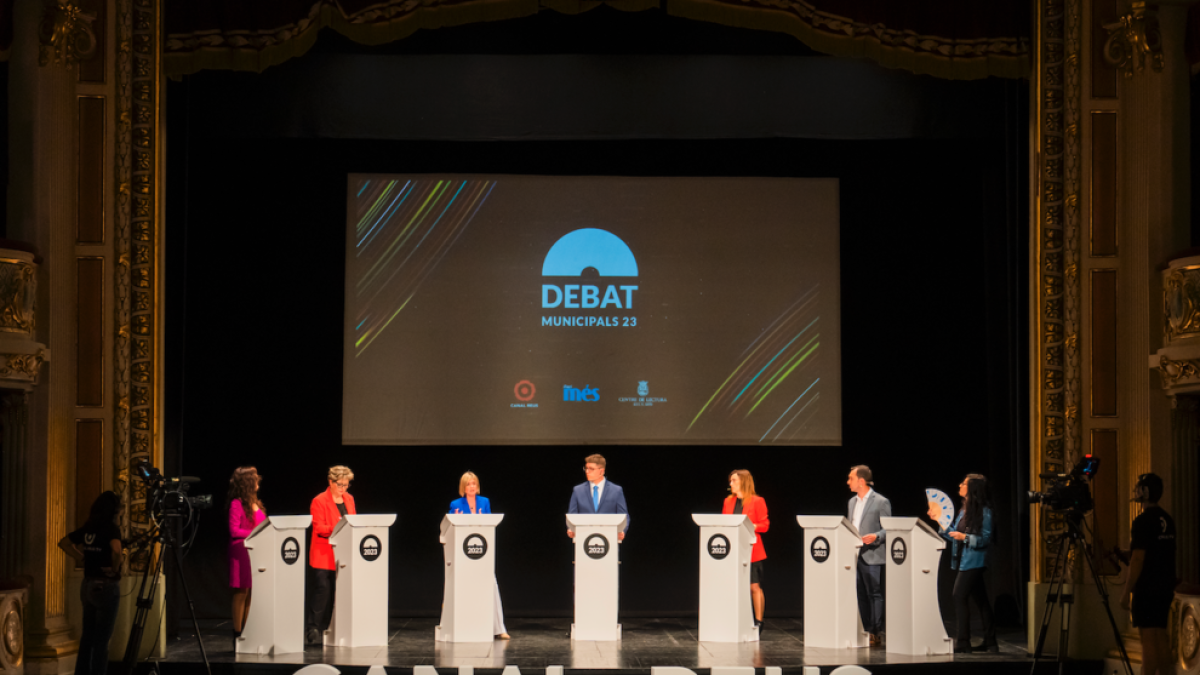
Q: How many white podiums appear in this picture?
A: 7